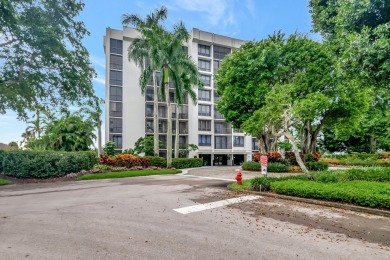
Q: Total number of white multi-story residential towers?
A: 1